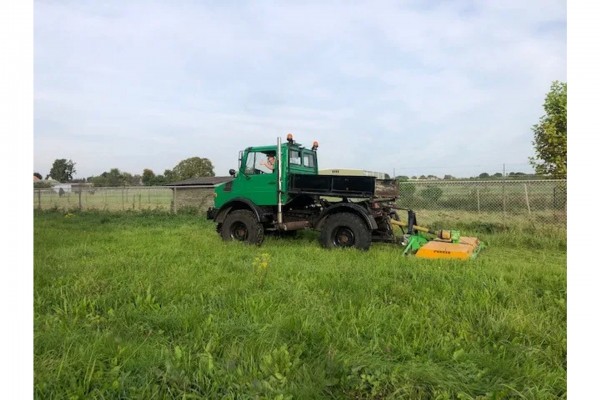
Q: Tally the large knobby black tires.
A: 2